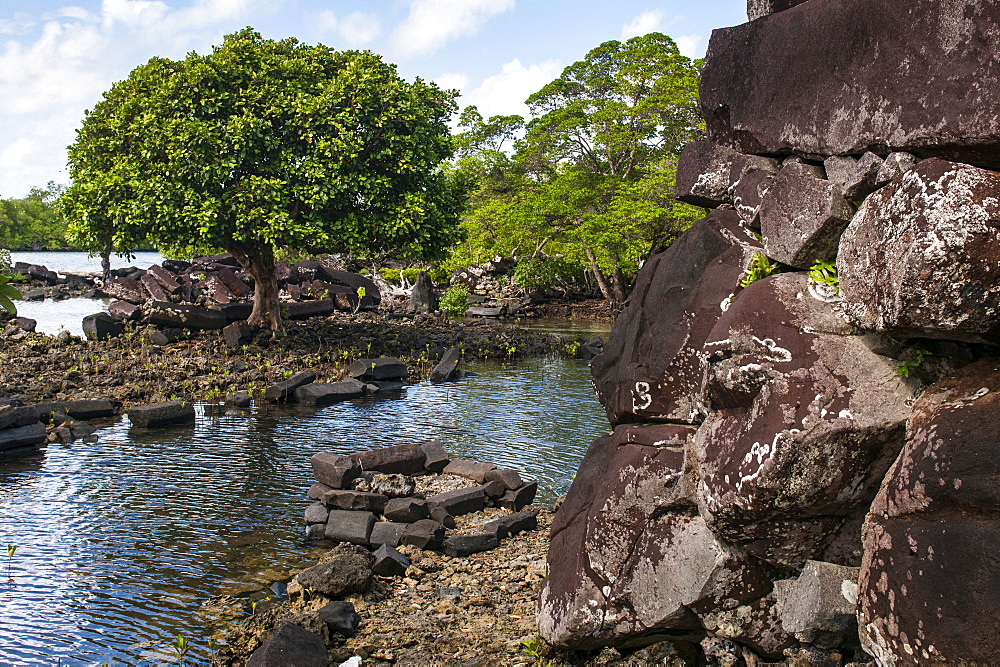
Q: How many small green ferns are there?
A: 3